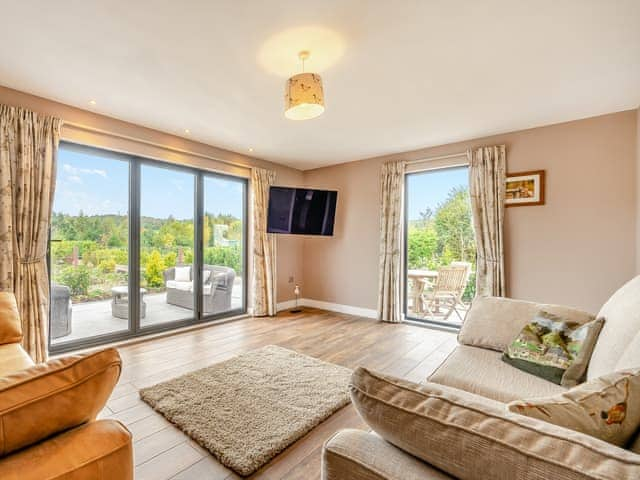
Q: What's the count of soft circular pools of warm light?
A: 1